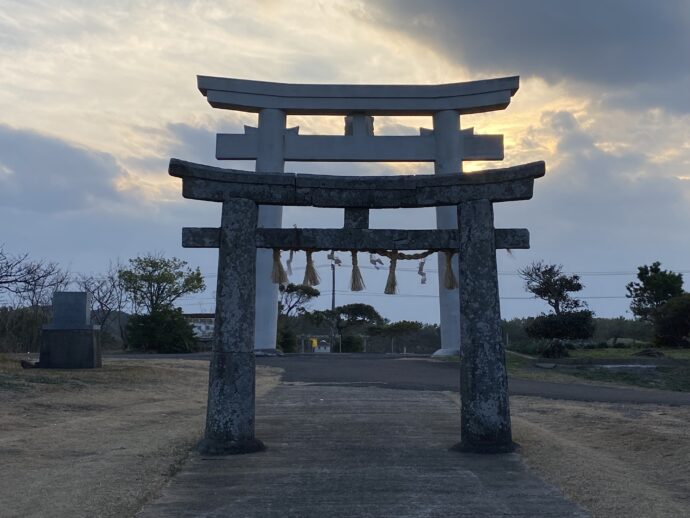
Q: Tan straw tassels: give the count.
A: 5